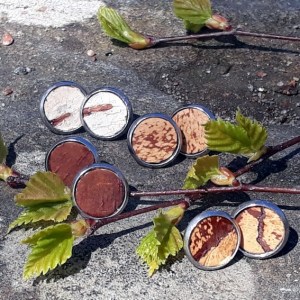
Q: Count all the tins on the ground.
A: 8